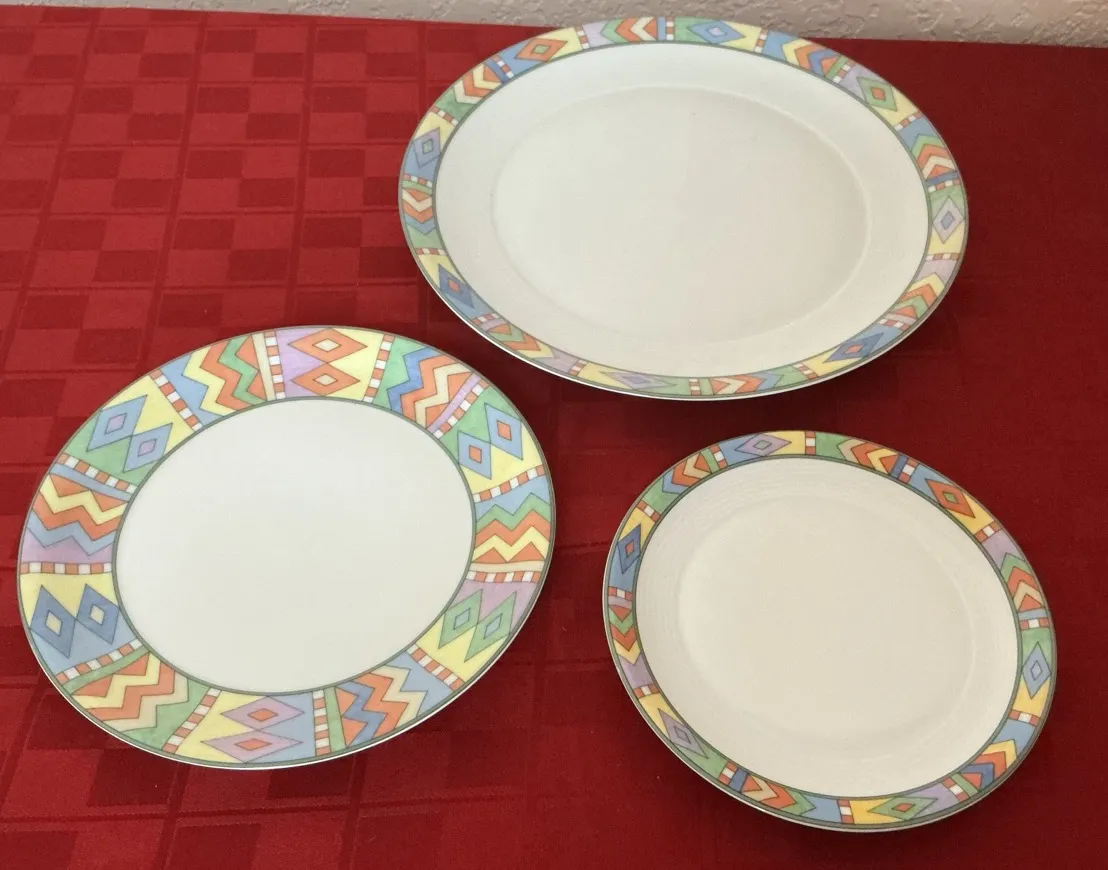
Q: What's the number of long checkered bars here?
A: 12